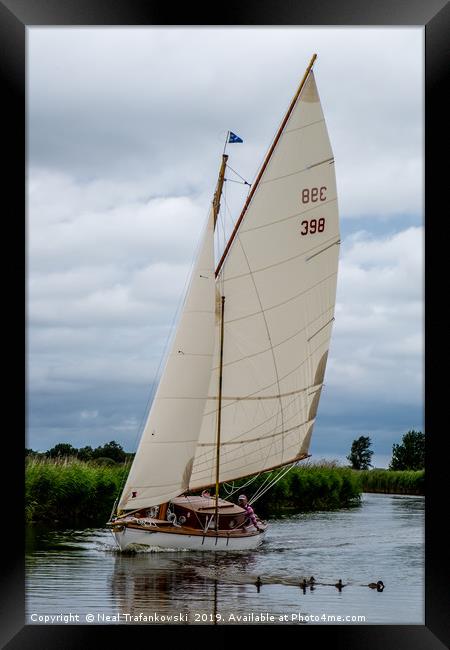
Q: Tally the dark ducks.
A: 5